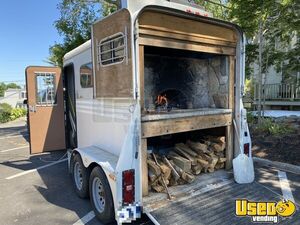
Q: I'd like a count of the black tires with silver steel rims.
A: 2